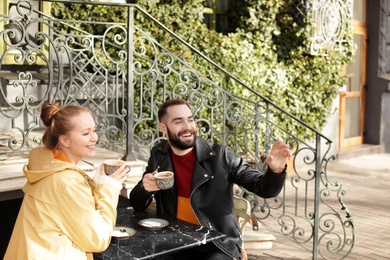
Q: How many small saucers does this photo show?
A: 2